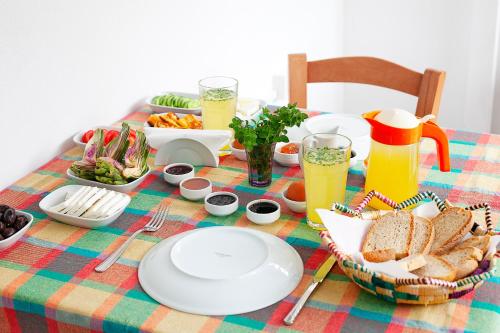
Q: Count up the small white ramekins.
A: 4